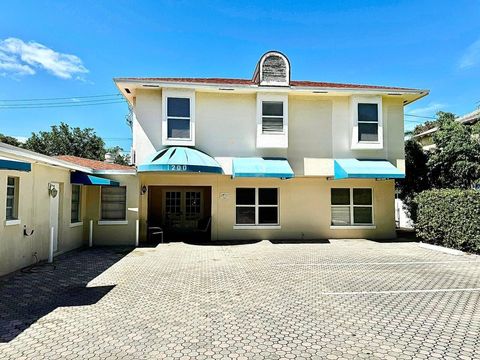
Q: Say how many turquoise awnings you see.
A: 5